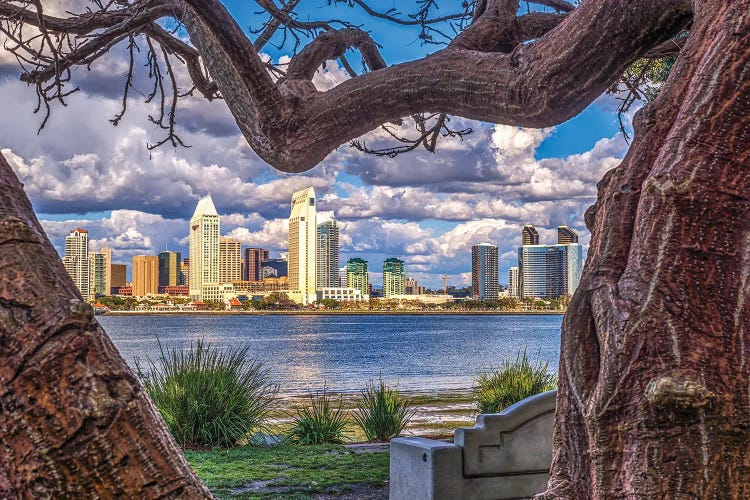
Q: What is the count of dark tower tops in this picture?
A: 2